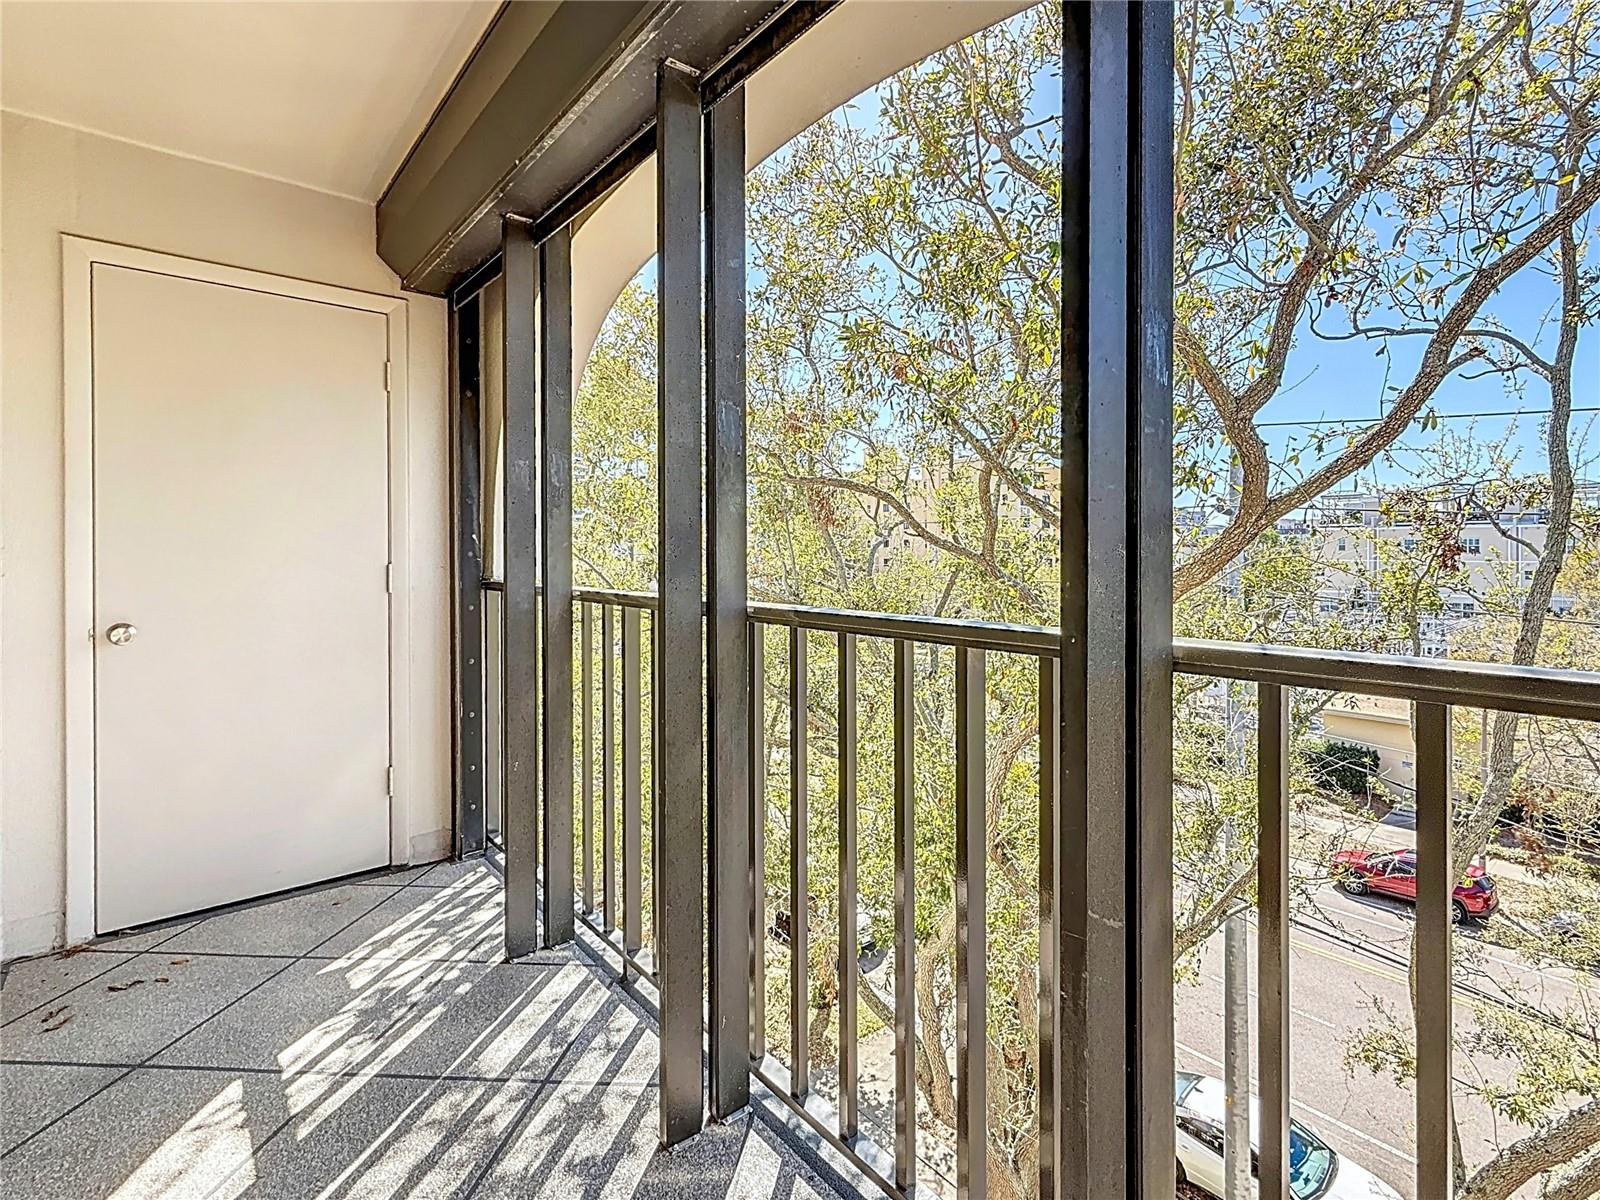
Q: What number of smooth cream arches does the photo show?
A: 1